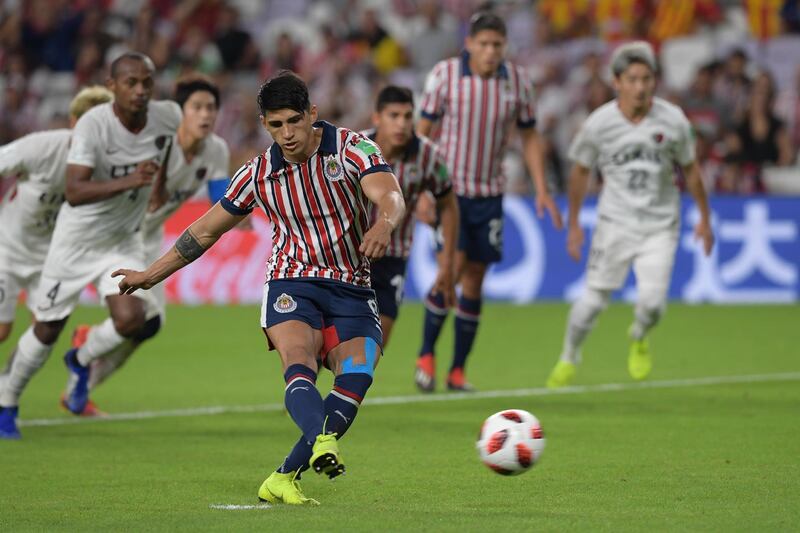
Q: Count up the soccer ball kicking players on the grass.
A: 1